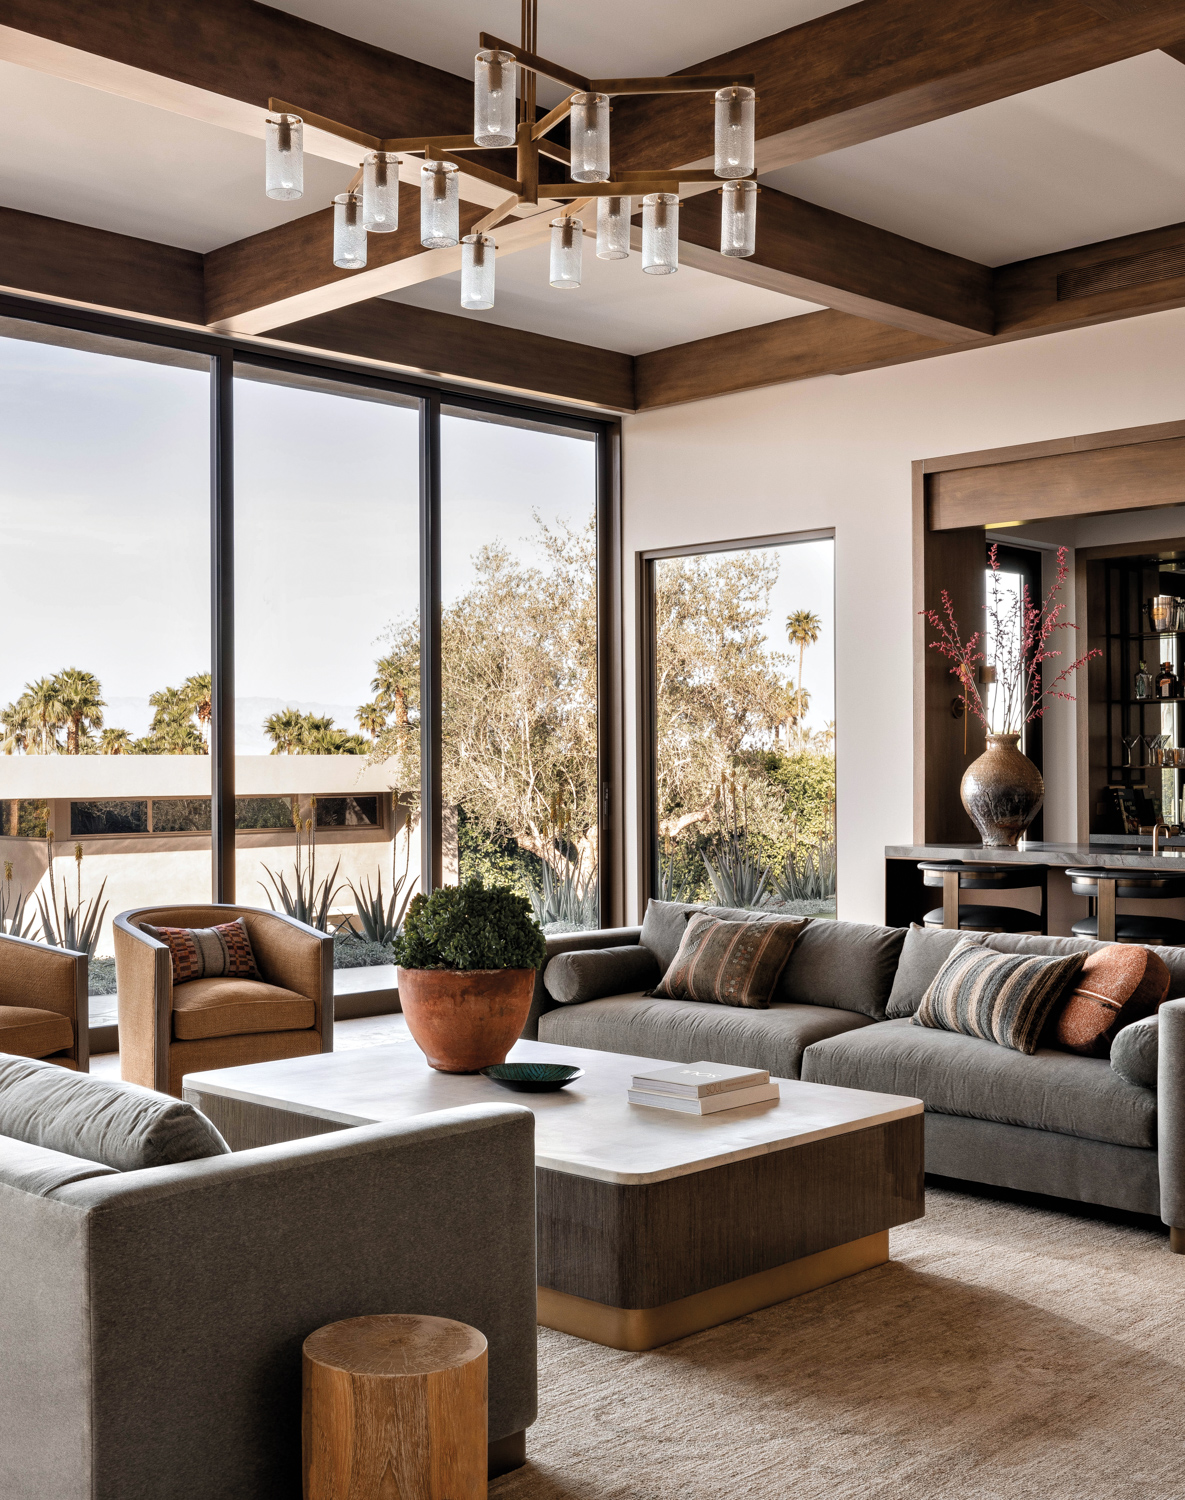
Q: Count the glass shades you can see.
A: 12